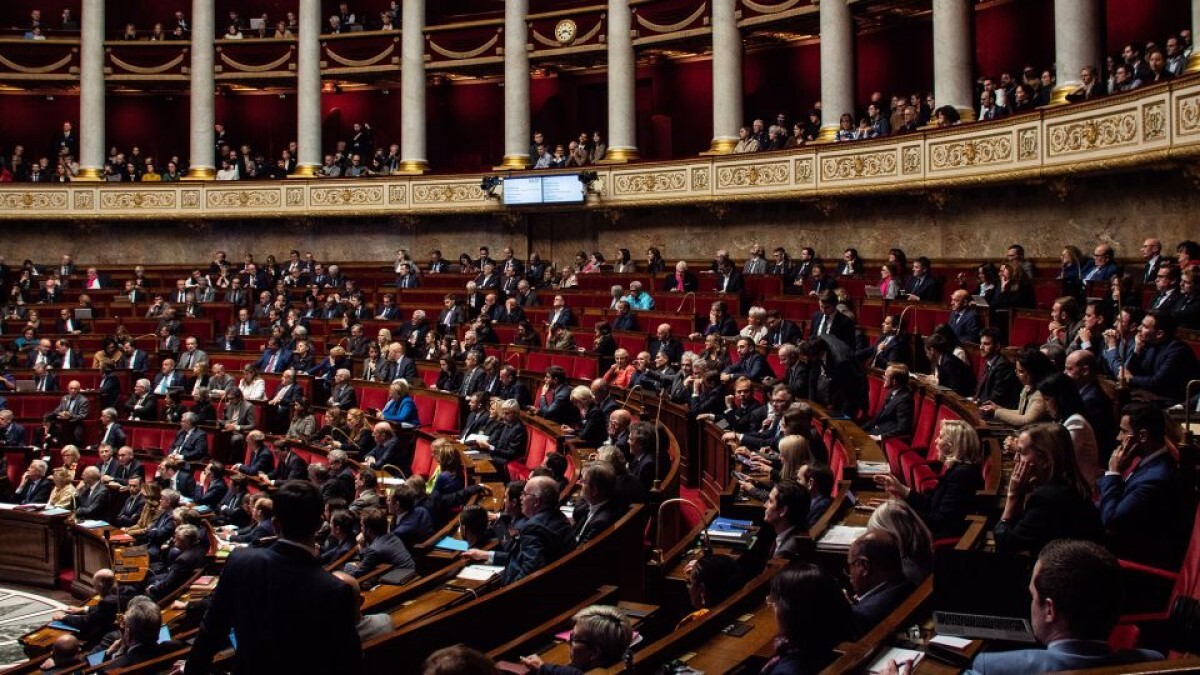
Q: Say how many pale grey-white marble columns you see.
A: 11